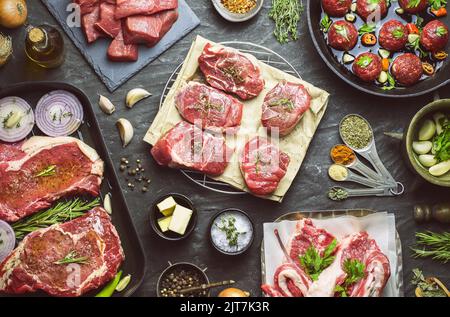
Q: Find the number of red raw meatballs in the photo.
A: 8